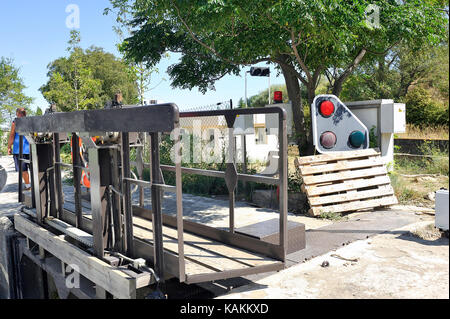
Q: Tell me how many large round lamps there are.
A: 3